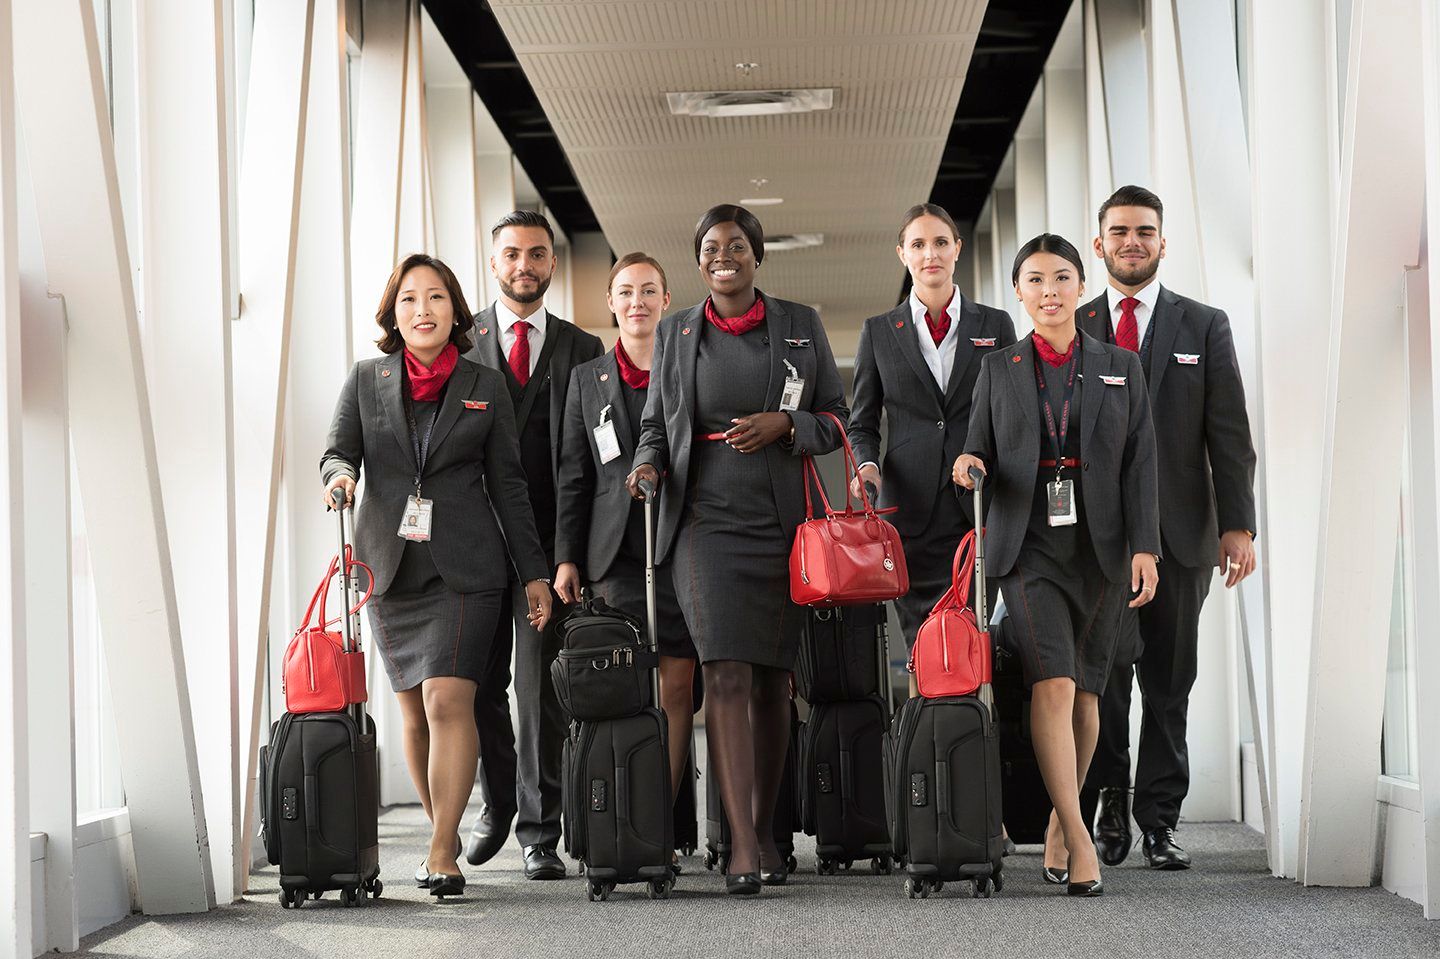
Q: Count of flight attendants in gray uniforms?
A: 7